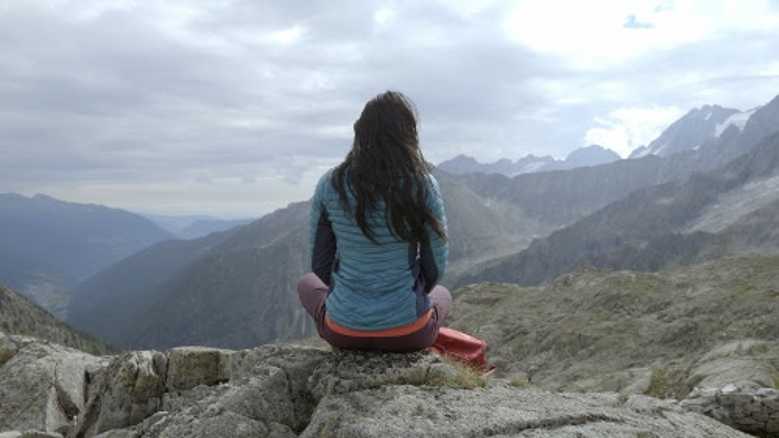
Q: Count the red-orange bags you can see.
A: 1